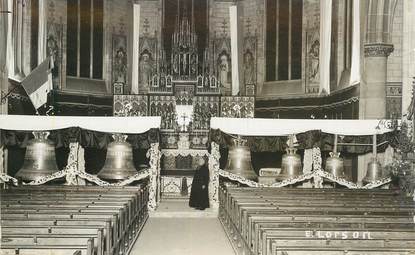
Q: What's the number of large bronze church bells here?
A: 6